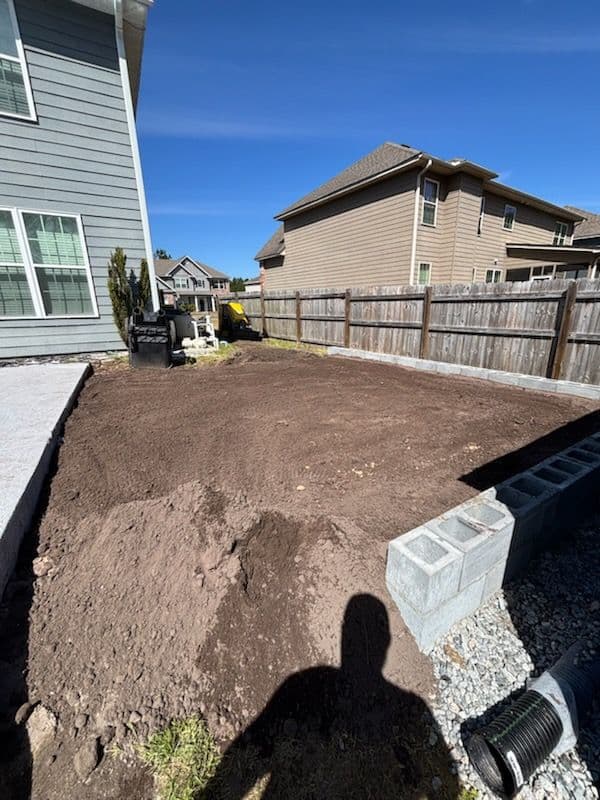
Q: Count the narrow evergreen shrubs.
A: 2